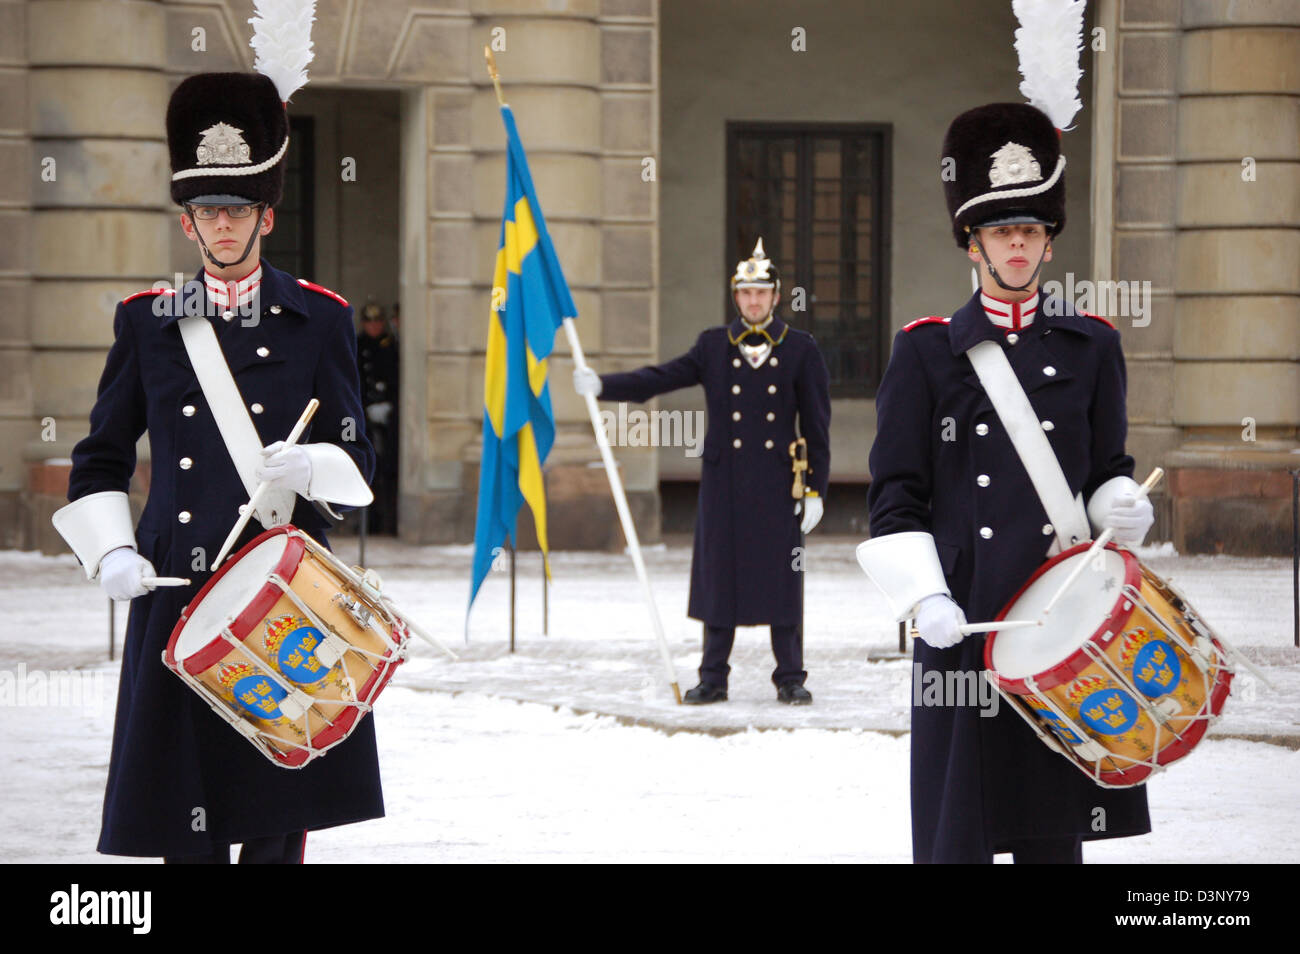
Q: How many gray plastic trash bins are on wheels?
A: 0